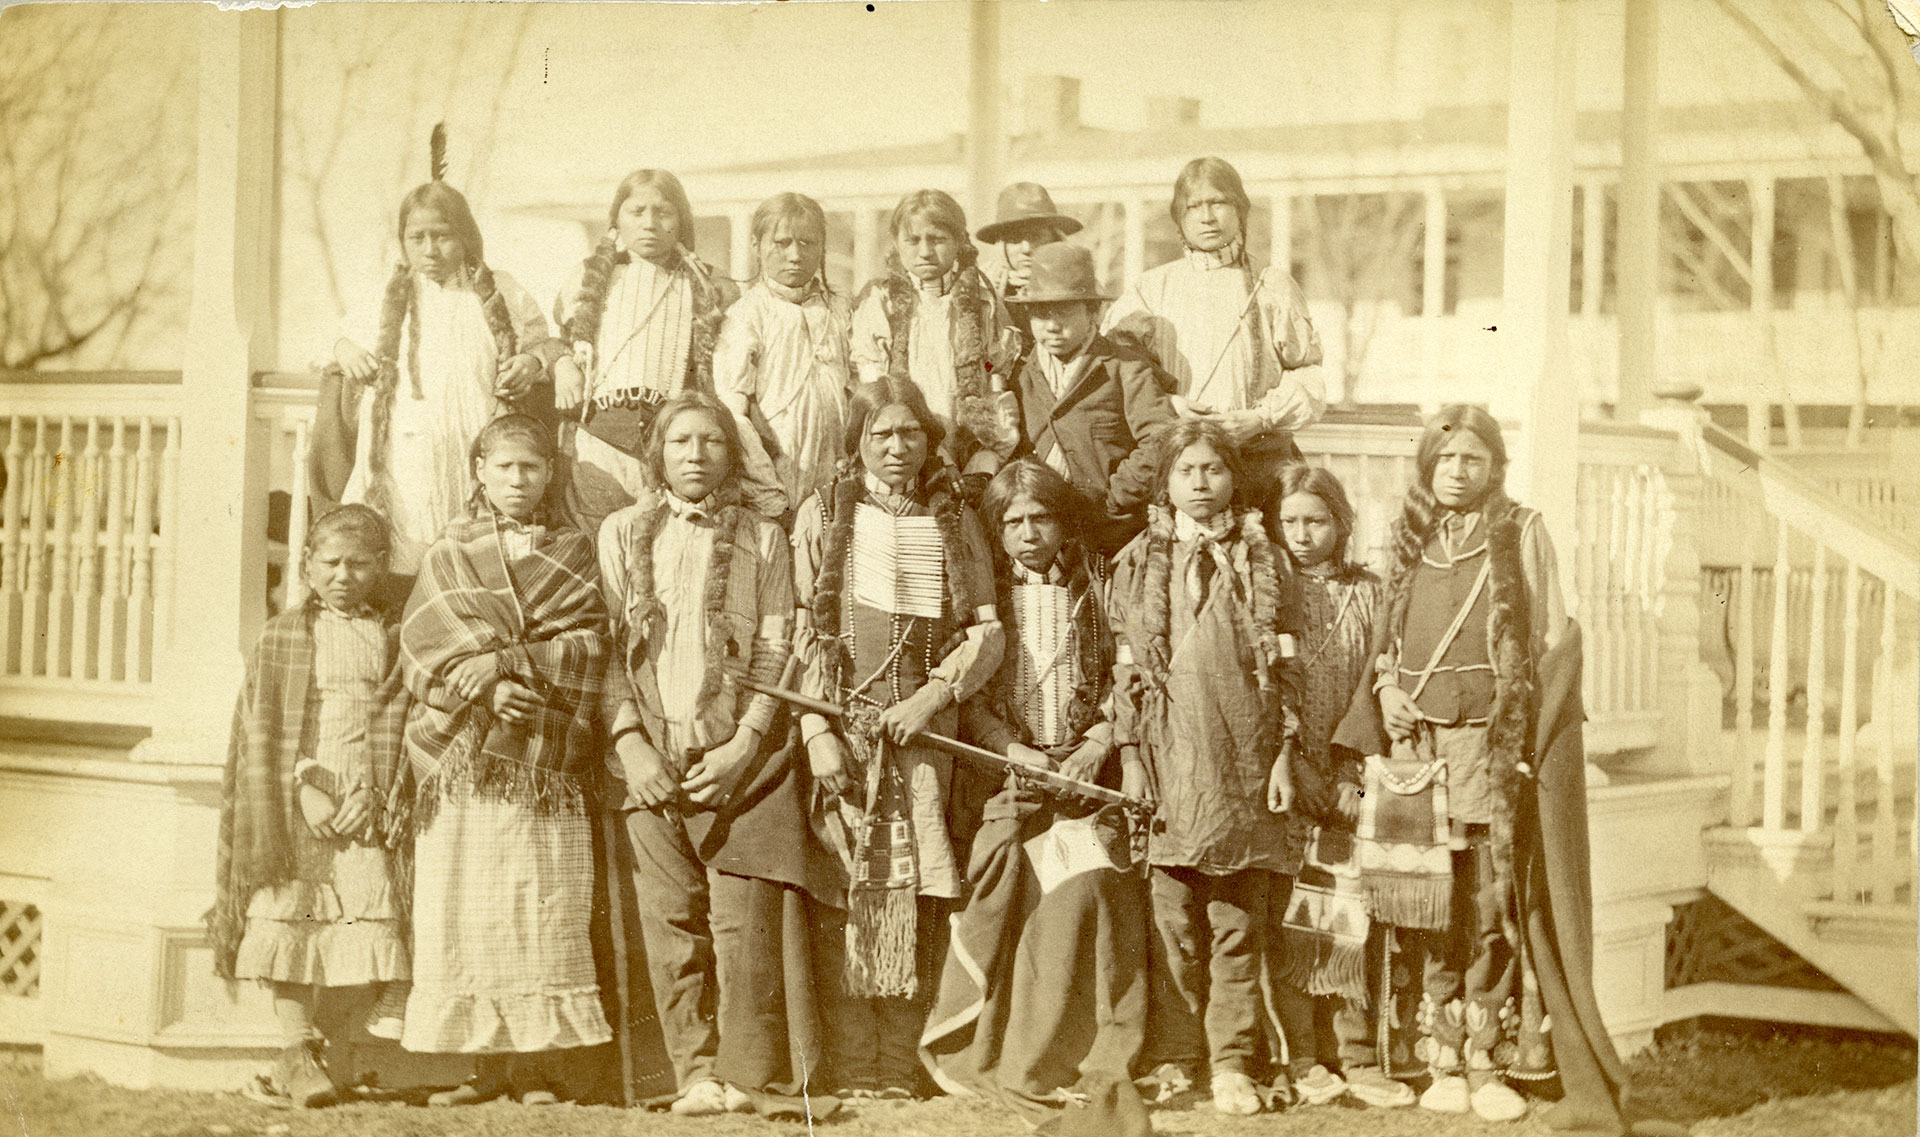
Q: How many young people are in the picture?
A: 15